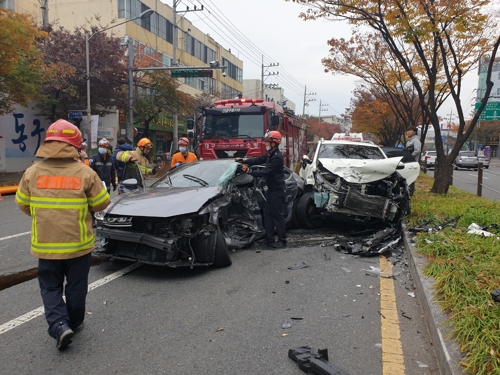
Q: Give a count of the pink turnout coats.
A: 0